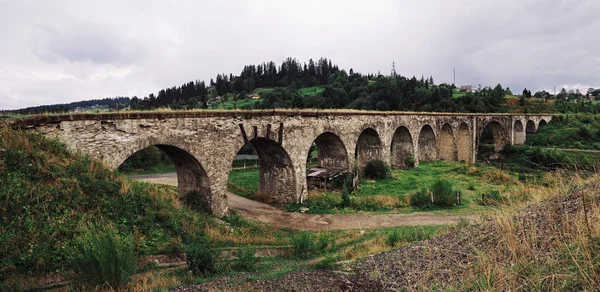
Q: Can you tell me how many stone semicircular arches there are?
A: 12